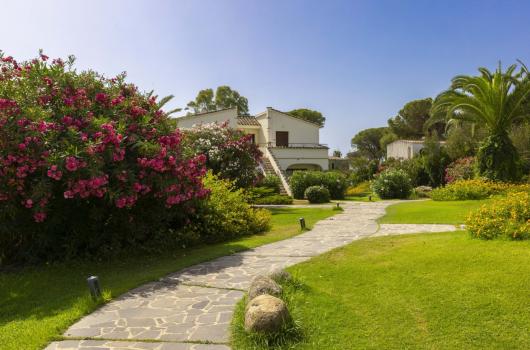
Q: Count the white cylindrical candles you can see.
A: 0